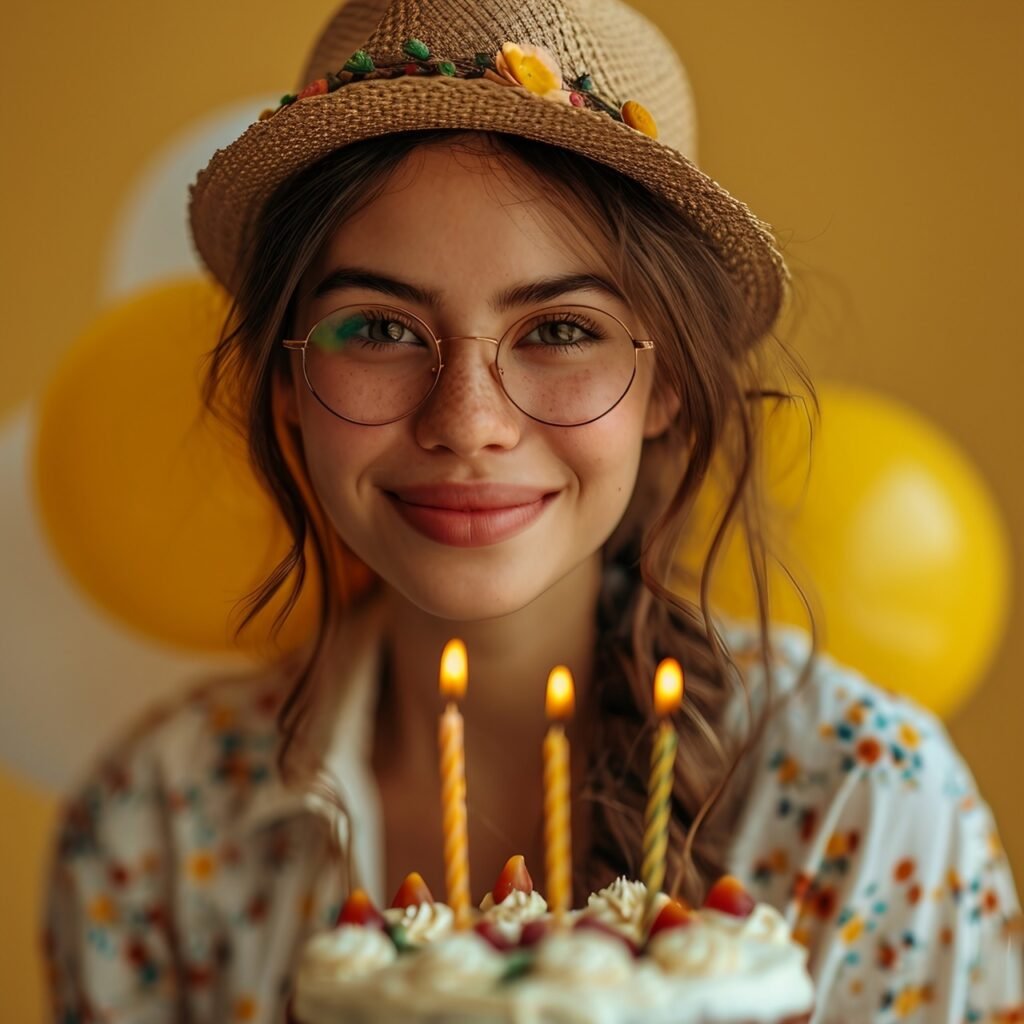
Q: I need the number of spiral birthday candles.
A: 3